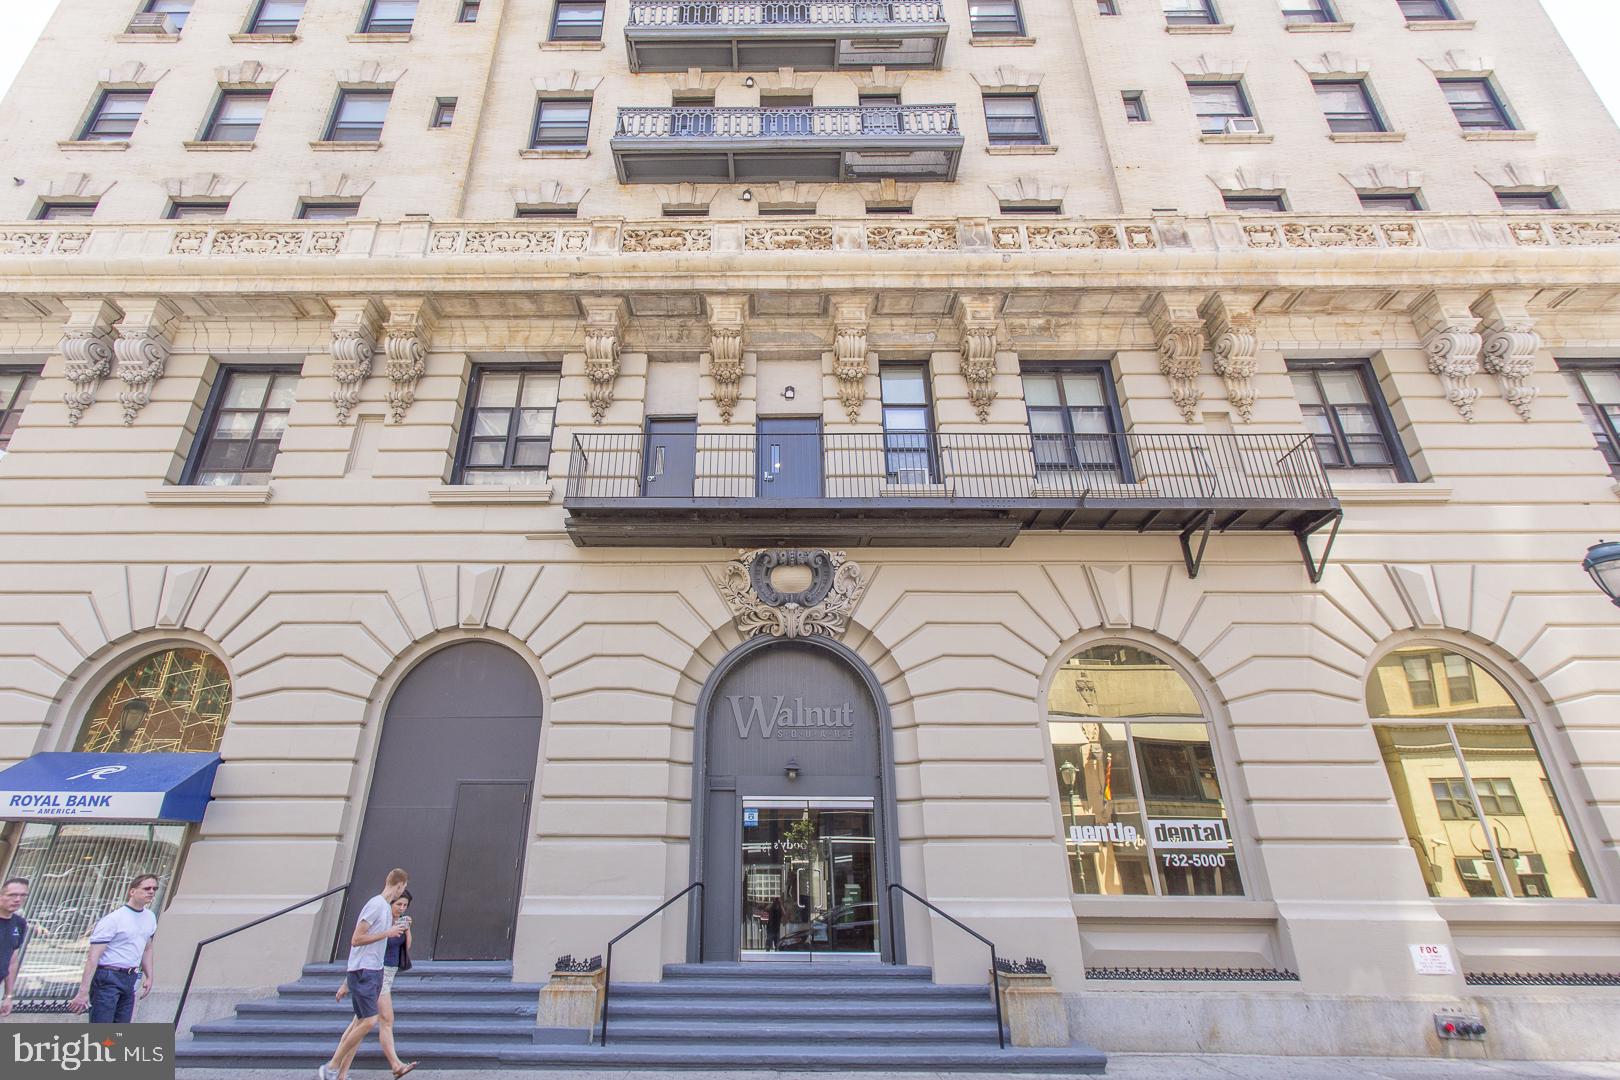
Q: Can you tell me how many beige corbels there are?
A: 12